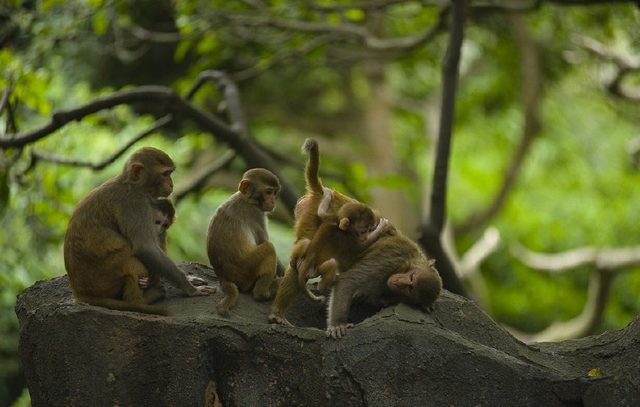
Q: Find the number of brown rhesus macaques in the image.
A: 5